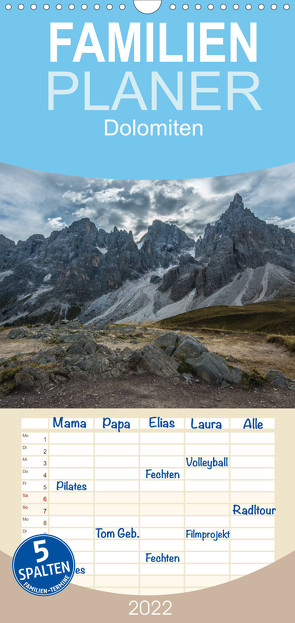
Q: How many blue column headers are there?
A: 5